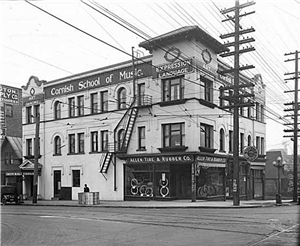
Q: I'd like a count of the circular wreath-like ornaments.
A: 2